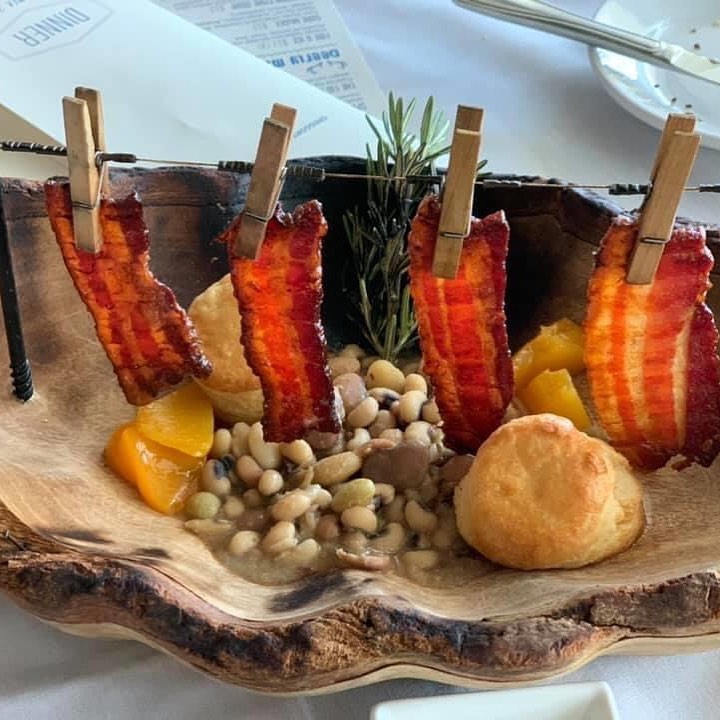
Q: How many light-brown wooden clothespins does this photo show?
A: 4